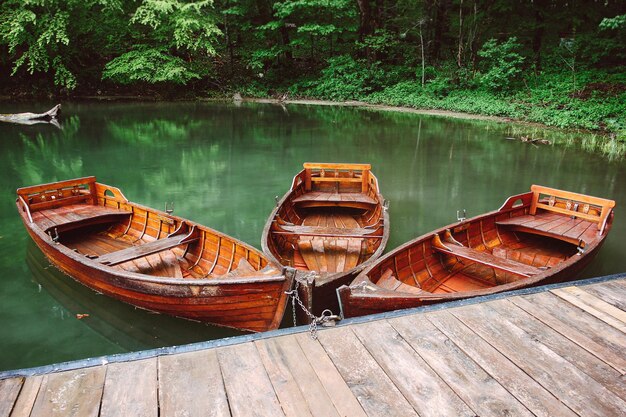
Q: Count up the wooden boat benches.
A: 6